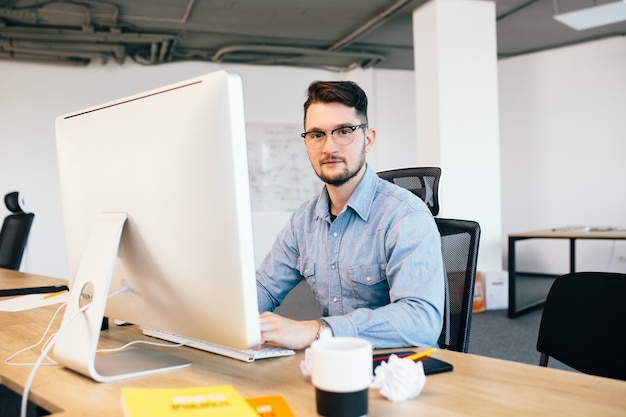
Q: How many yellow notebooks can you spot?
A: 1